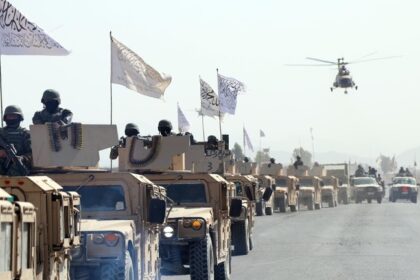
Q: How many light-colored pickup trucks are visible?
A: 2